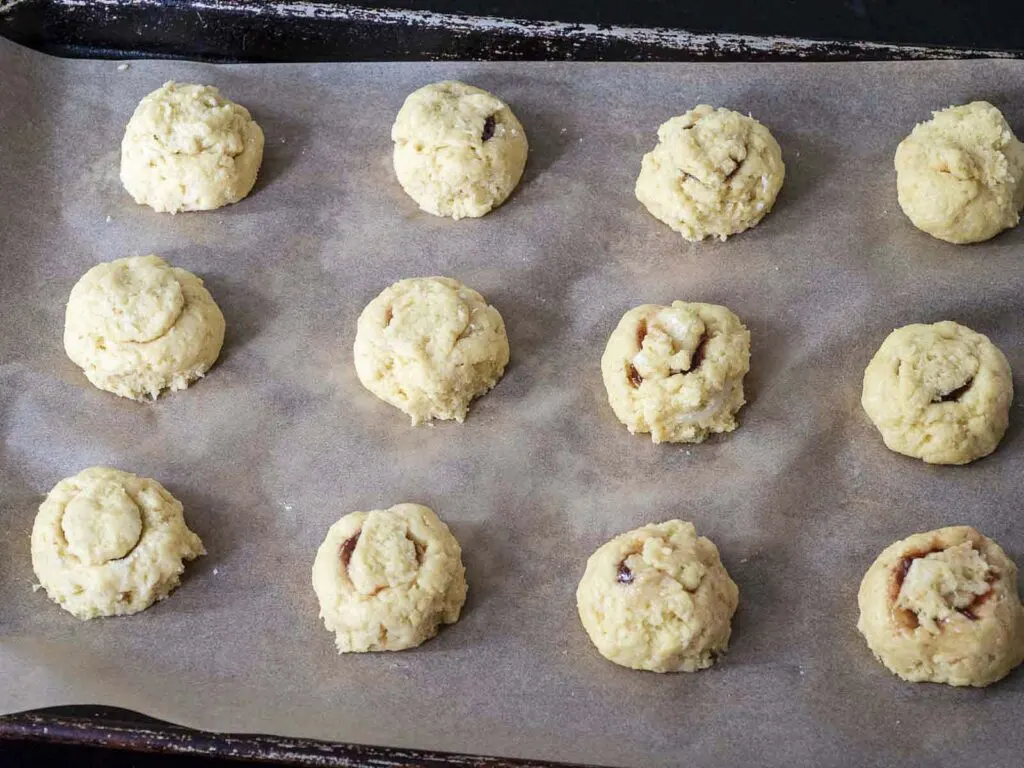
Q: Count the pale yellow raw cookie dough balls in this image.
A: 12